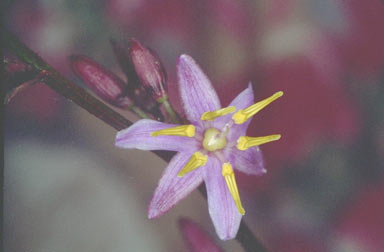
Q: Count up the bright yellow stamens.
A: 6